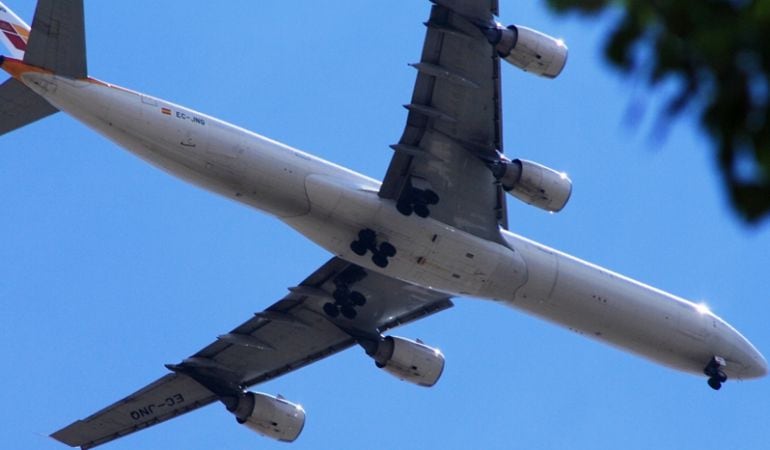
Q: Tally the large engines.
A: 4